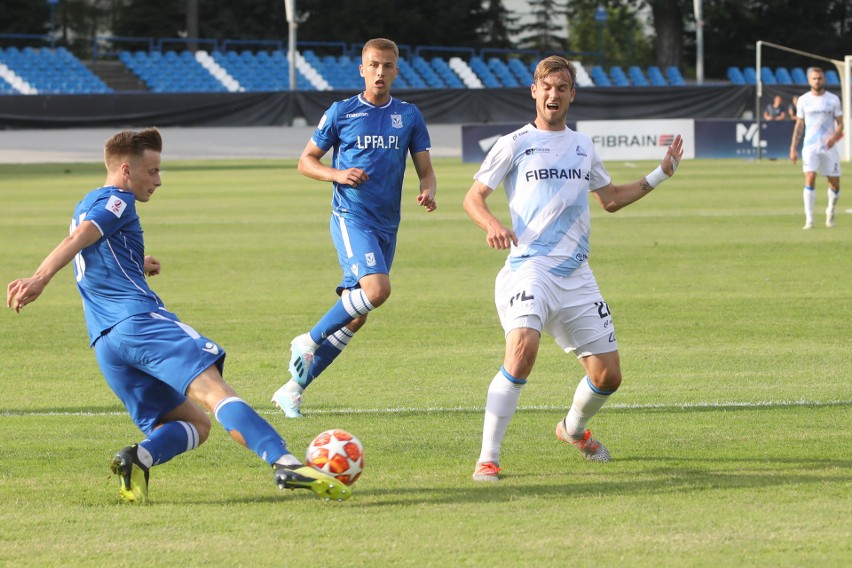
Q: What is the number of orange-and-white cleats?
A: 2